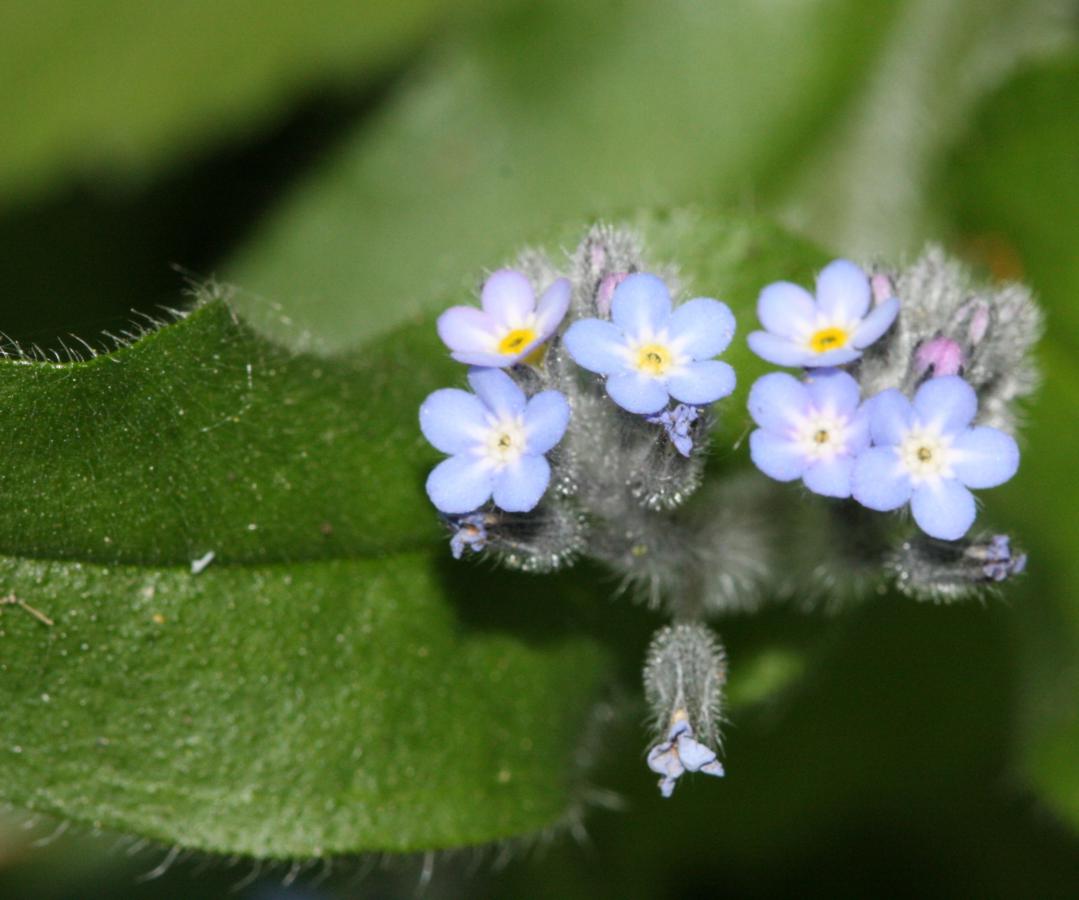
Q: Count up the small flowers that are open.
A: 6